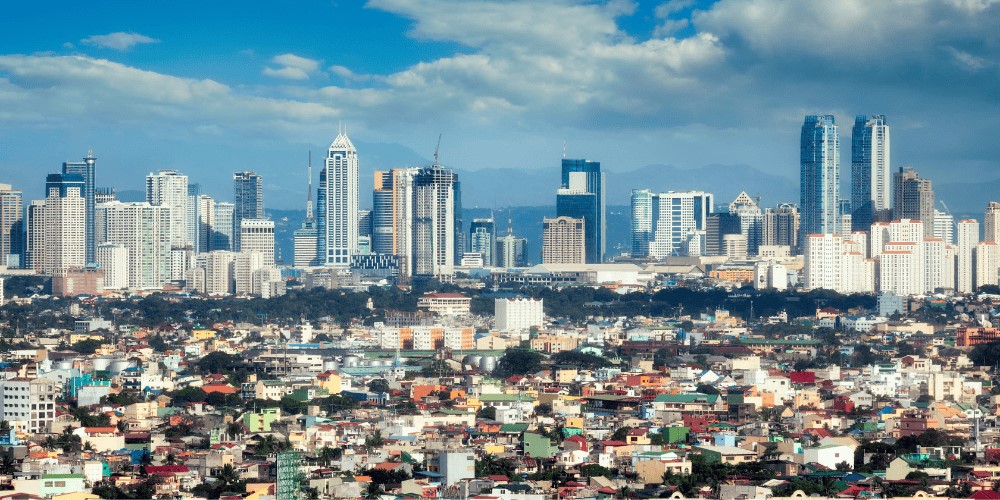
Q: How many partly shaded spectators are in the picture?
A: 0